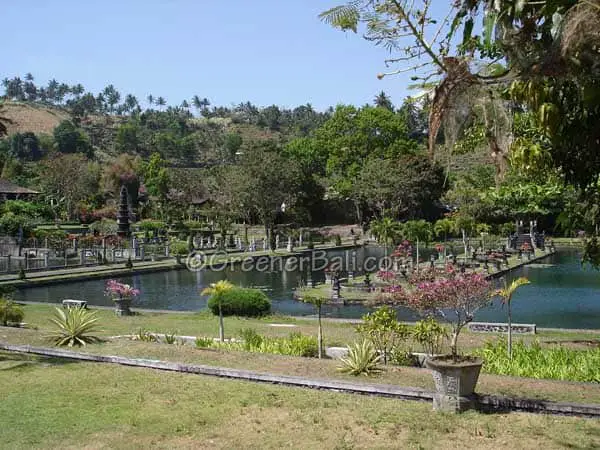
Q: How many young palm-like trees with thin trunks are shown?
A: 3